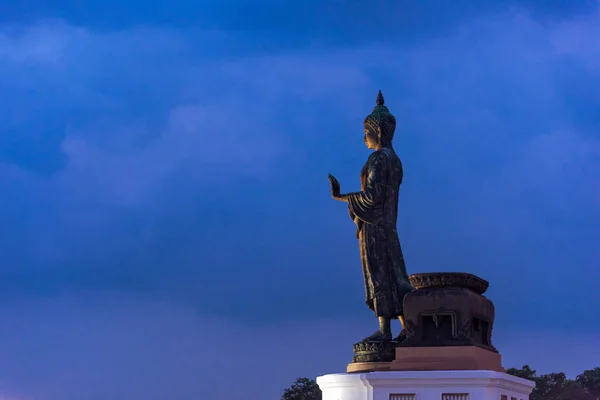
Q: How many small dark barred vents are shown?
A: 2